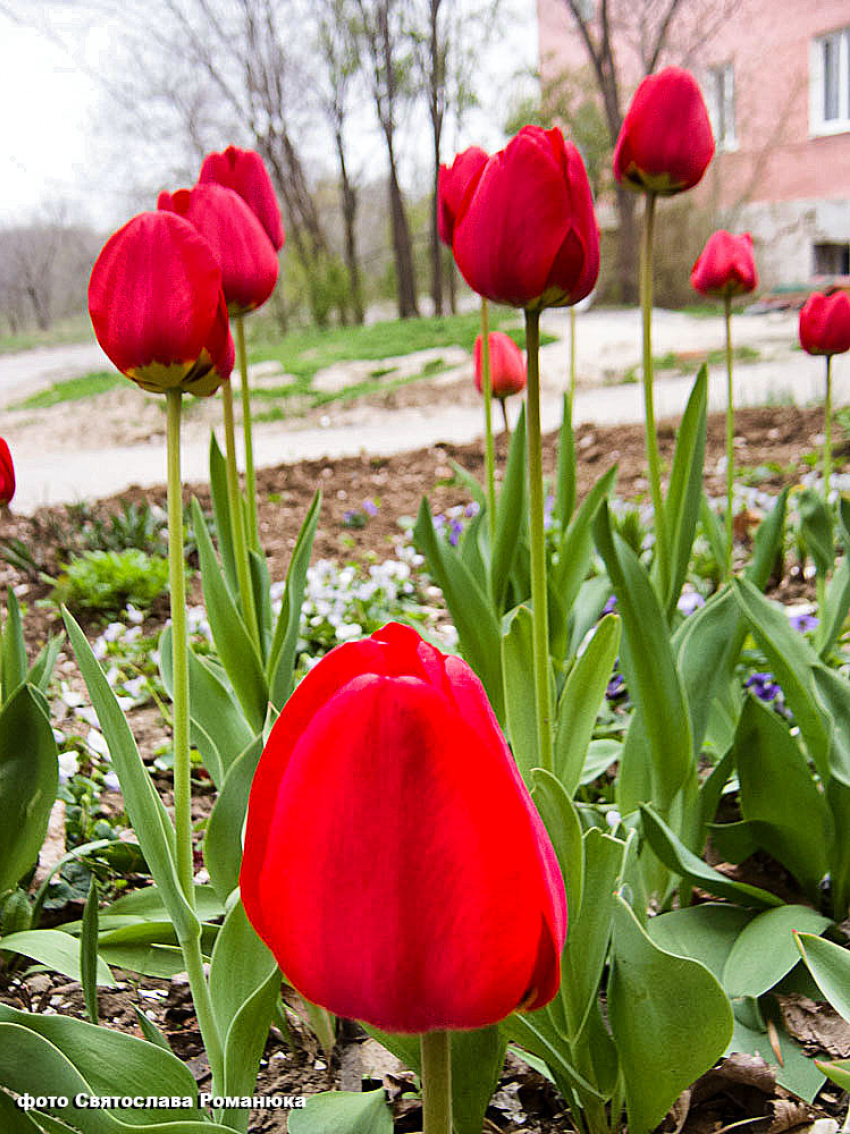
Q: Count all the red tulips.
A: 11